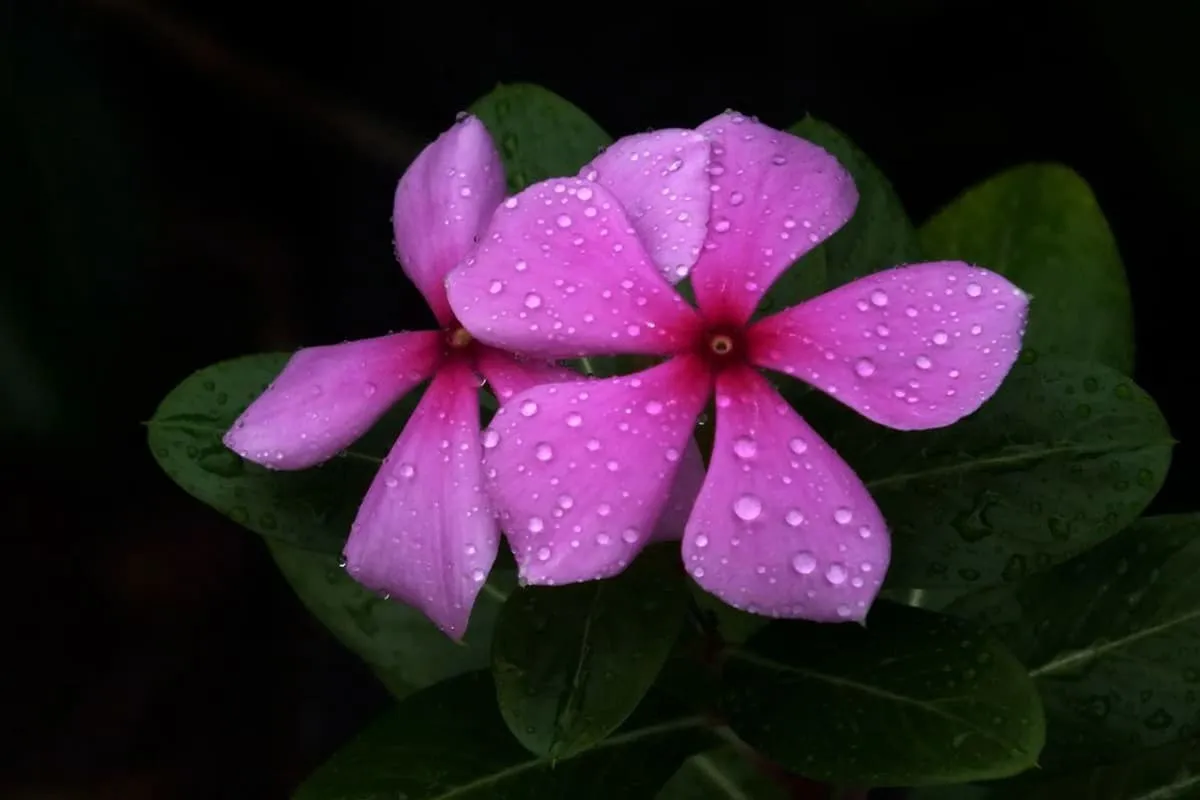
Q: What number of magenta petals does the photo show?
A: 10